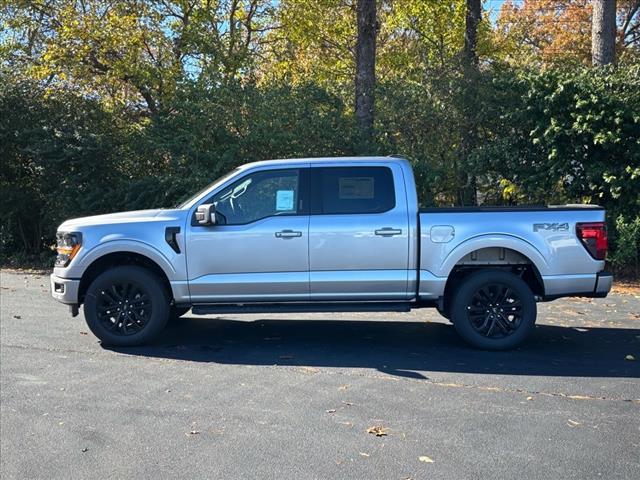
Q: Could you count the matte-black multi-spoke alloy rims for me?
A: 2